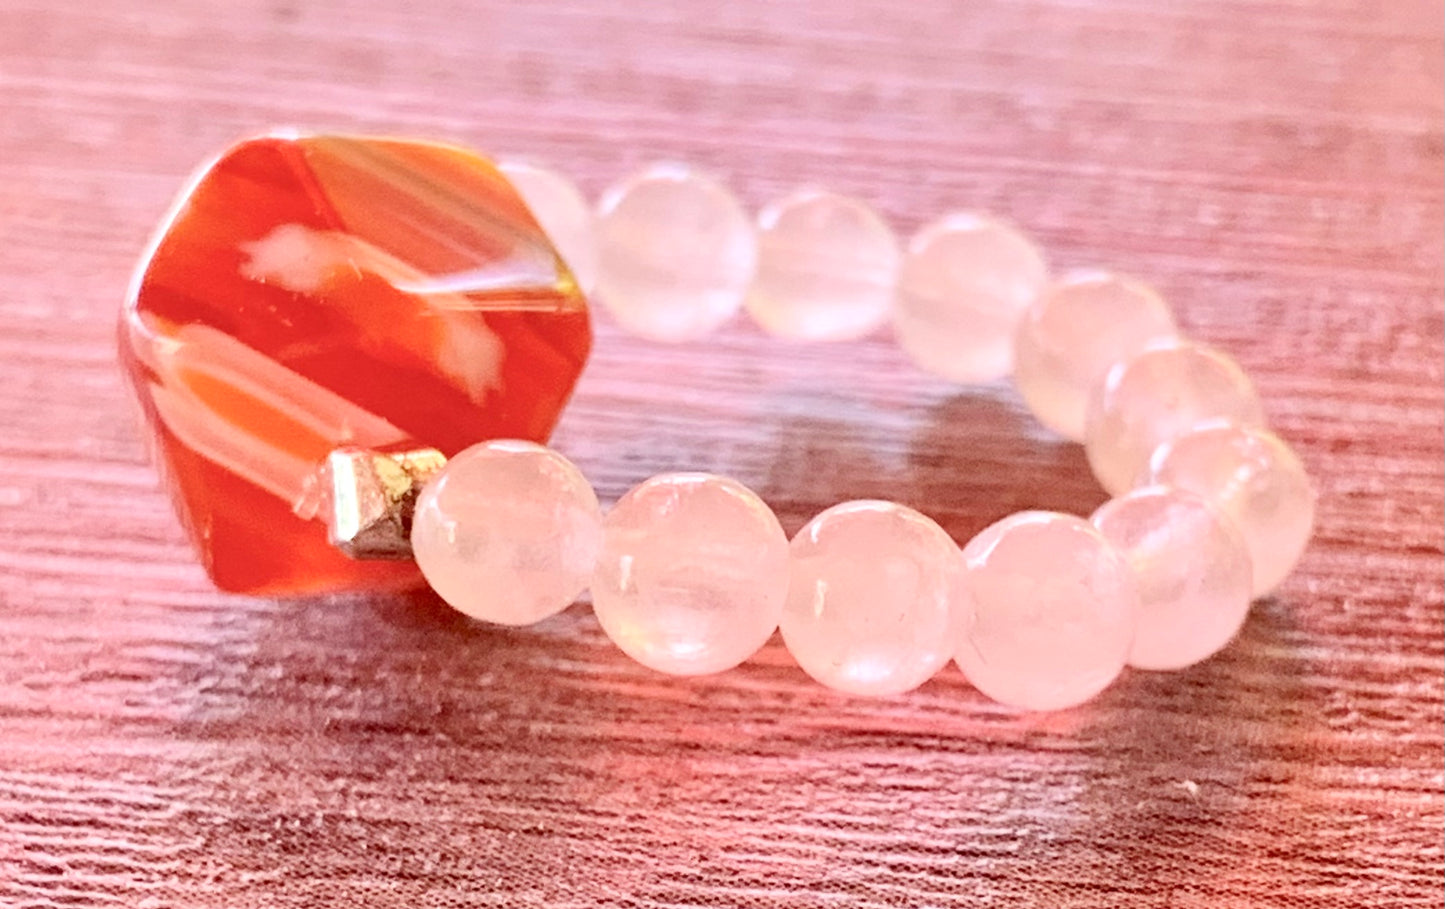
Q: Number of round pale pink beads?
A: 12